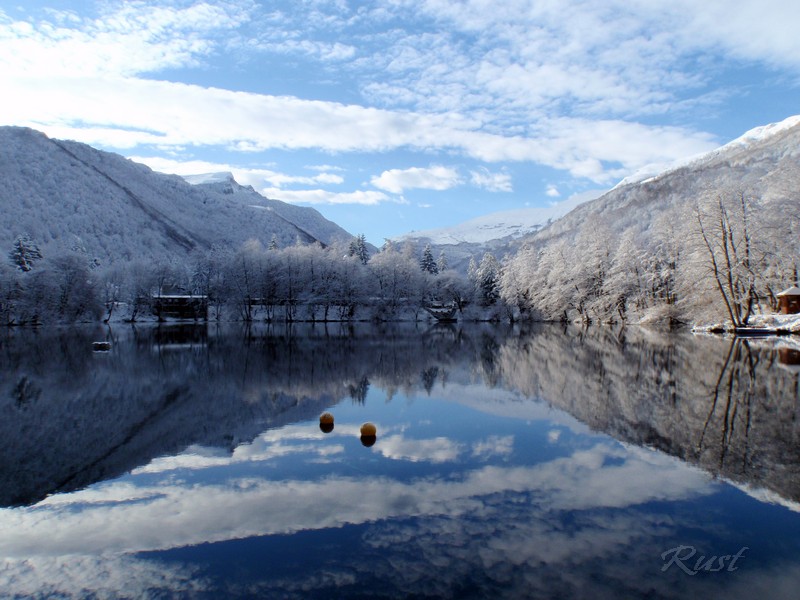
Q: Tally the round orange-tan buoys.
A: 2